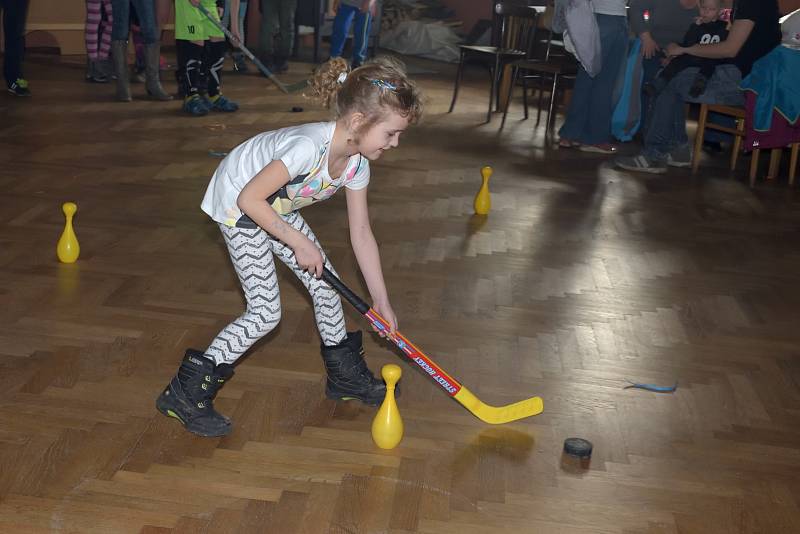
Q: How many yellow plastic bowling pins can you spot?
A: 3